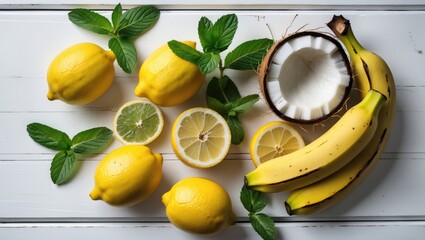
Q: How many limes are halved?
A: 1